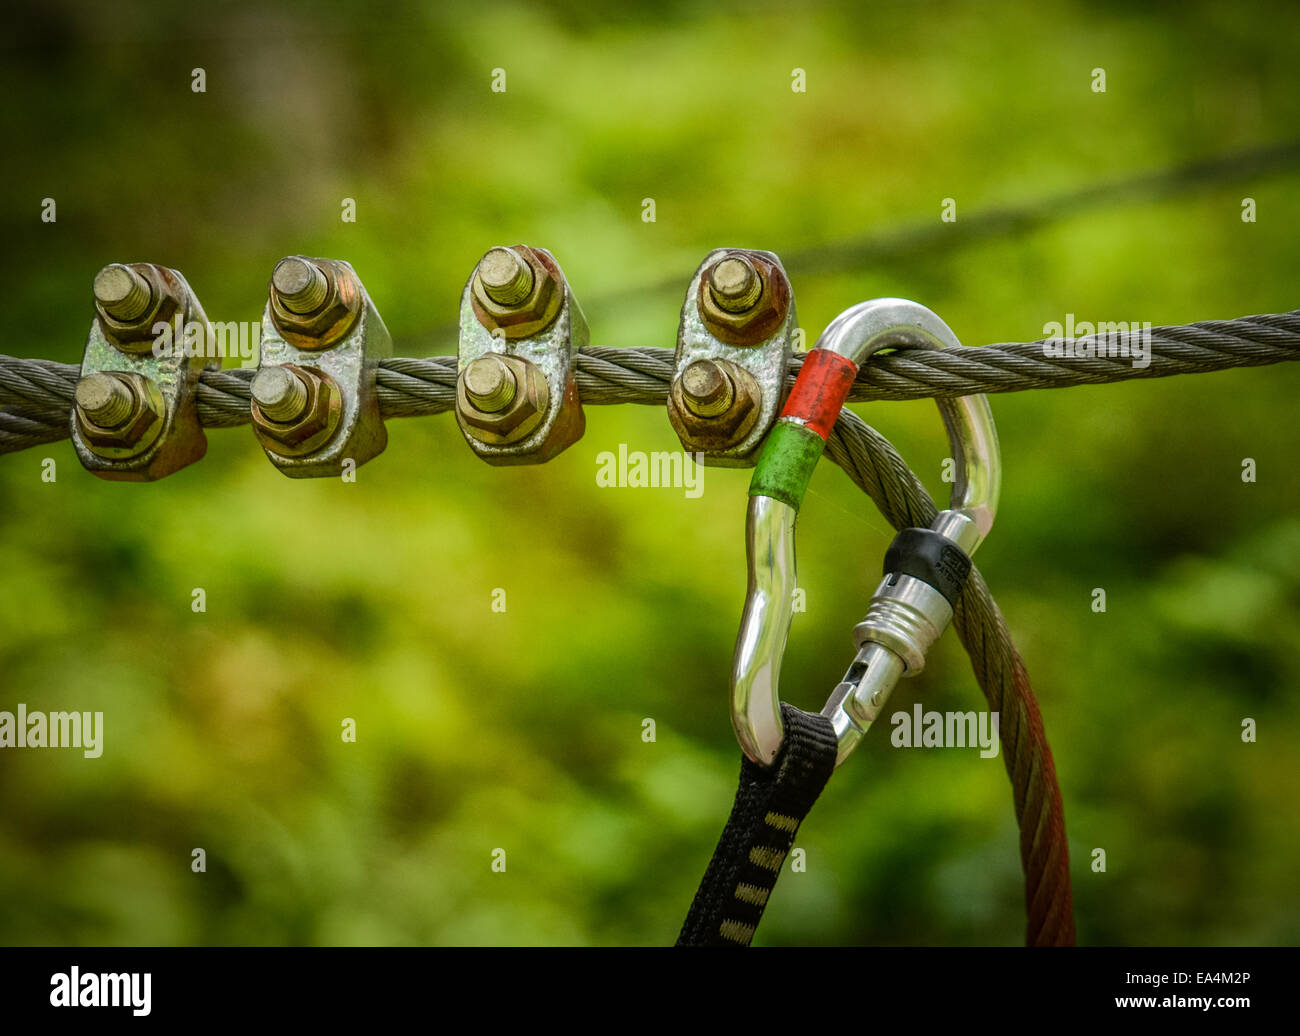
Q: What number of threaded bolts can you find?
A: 8